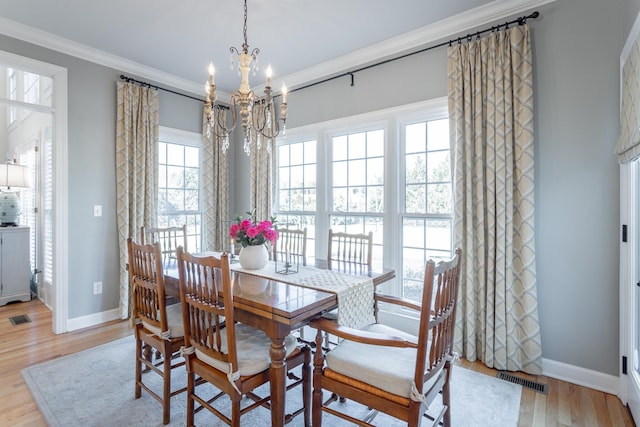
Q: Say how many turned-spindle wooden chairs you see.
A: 6